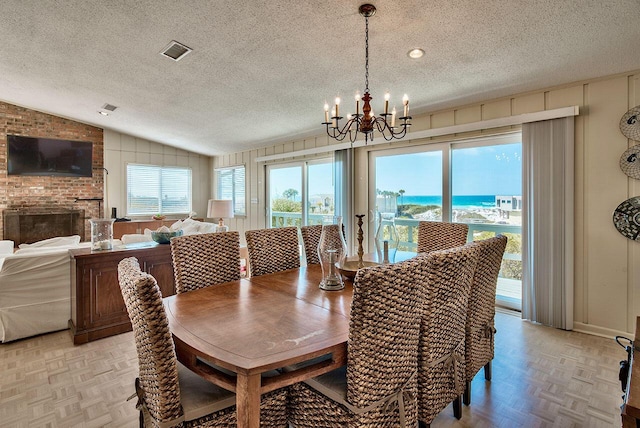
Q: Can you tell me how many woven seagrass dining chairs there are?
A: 8